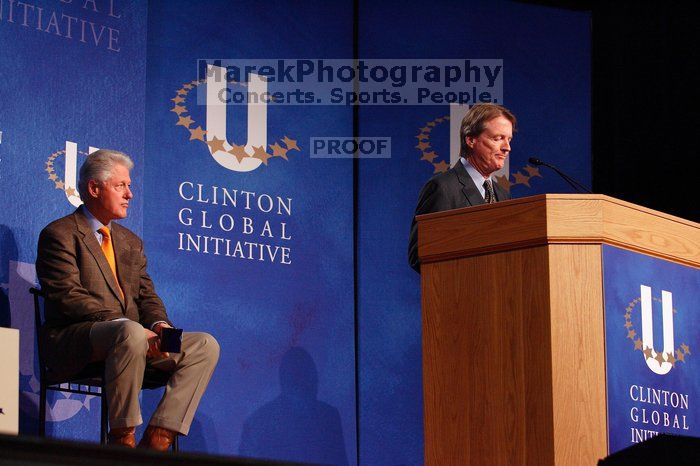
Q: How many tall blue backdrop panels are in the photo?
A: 3